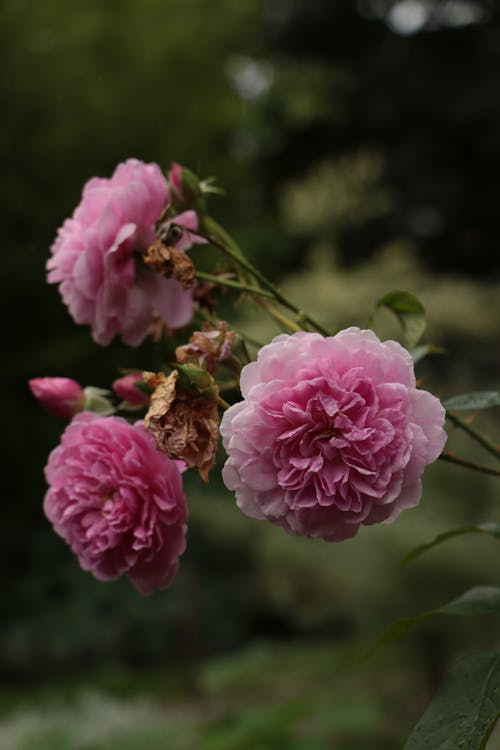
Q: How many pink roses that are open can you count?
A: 3